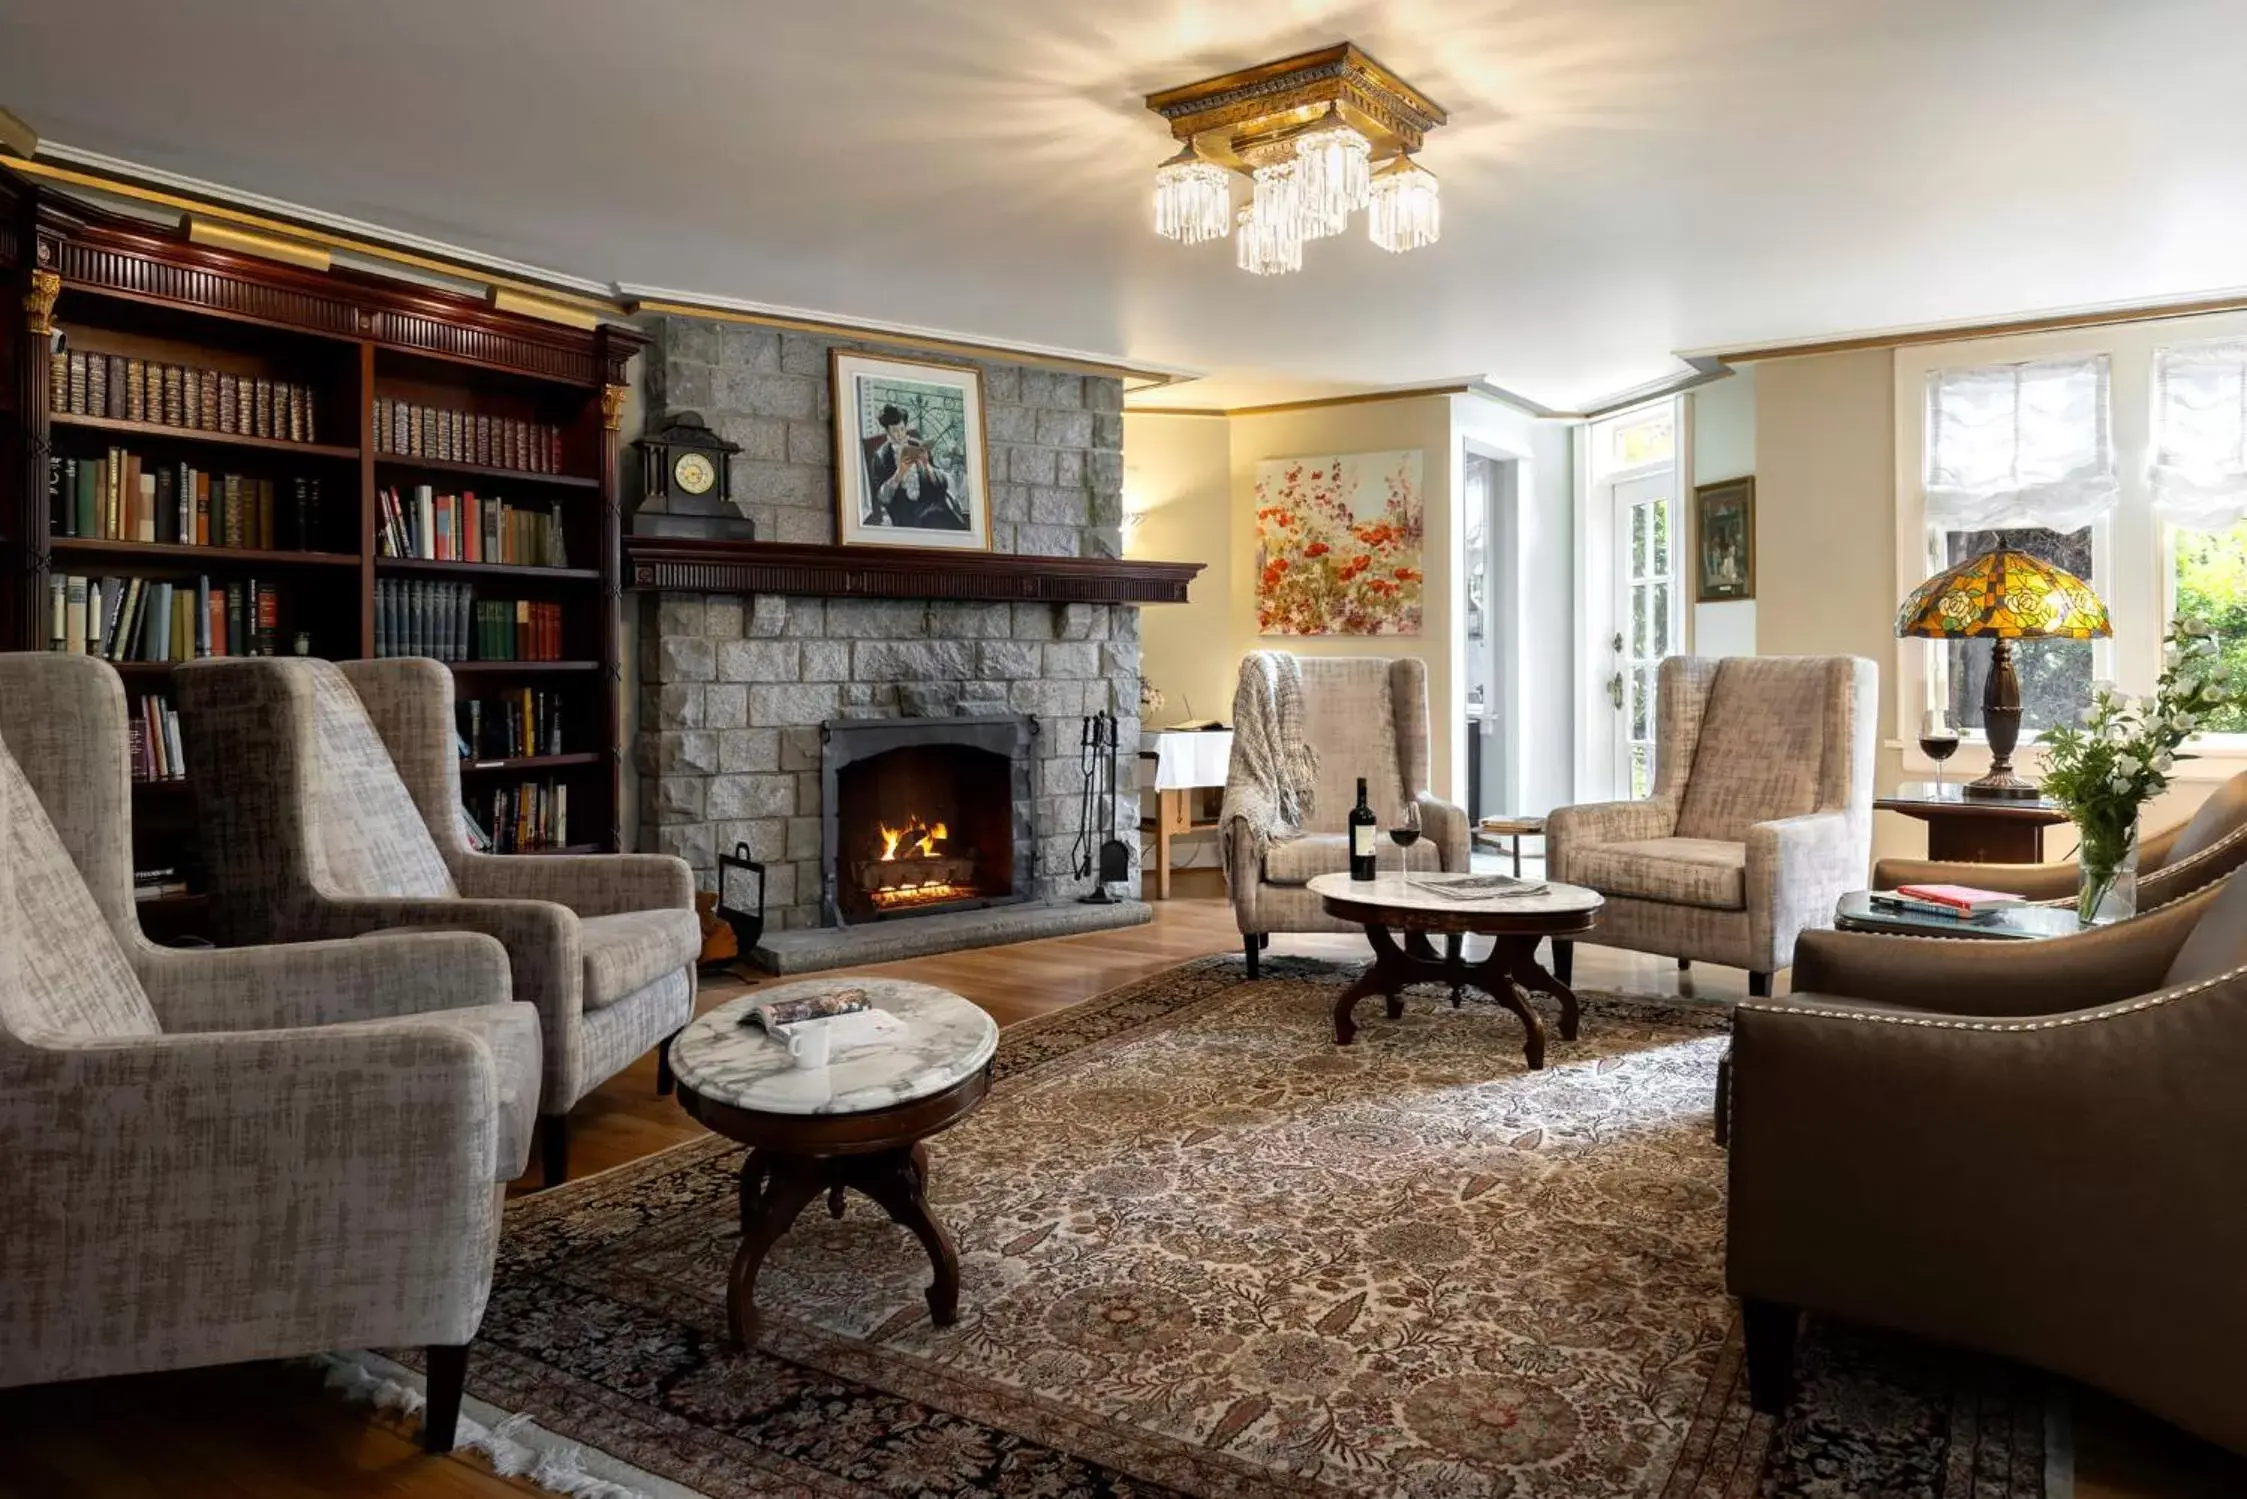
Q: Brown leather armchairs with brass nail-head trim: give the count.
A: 2